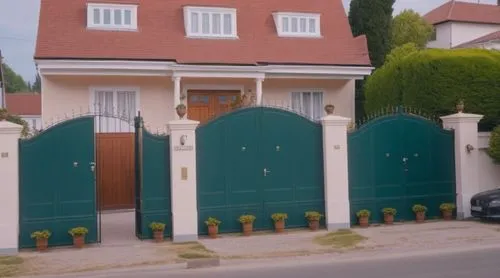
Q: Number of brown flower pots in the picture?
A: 11